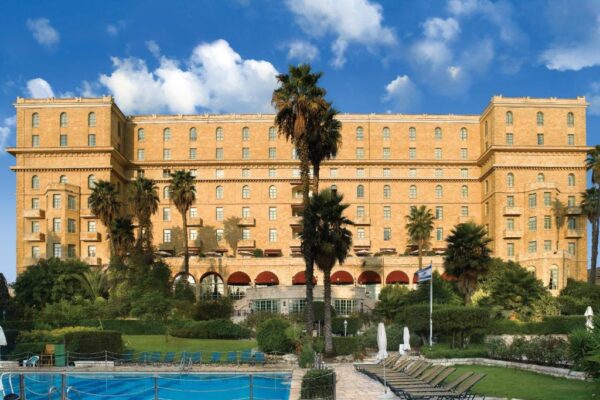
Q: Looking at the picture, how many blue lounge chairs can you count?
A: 10